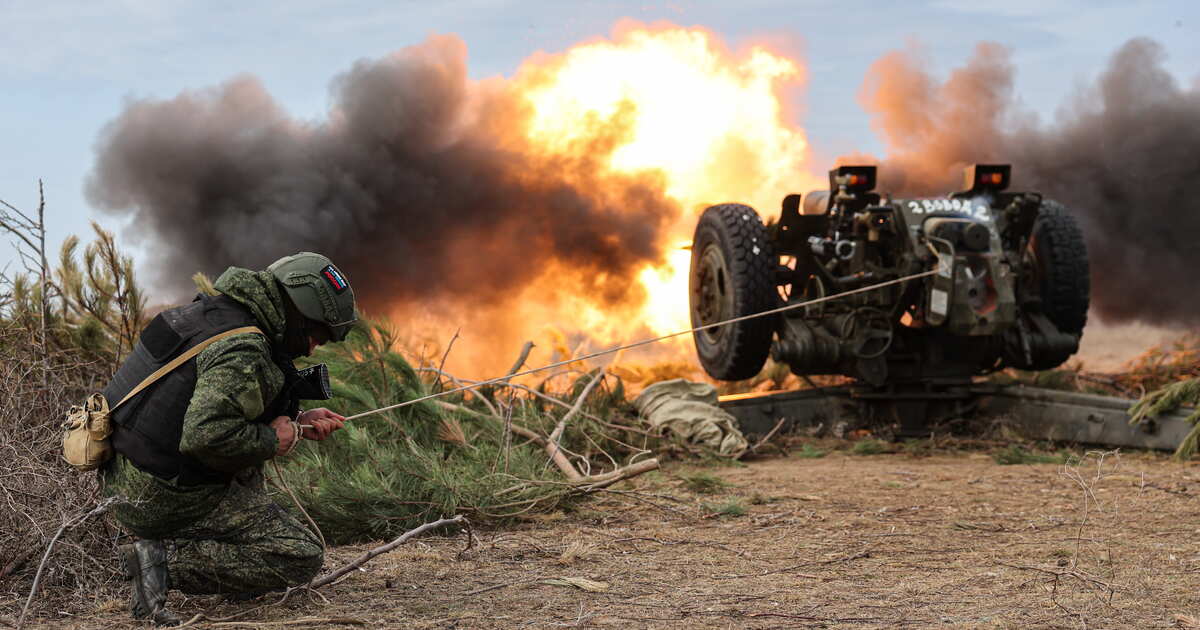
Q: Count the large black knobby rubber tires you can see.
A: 2